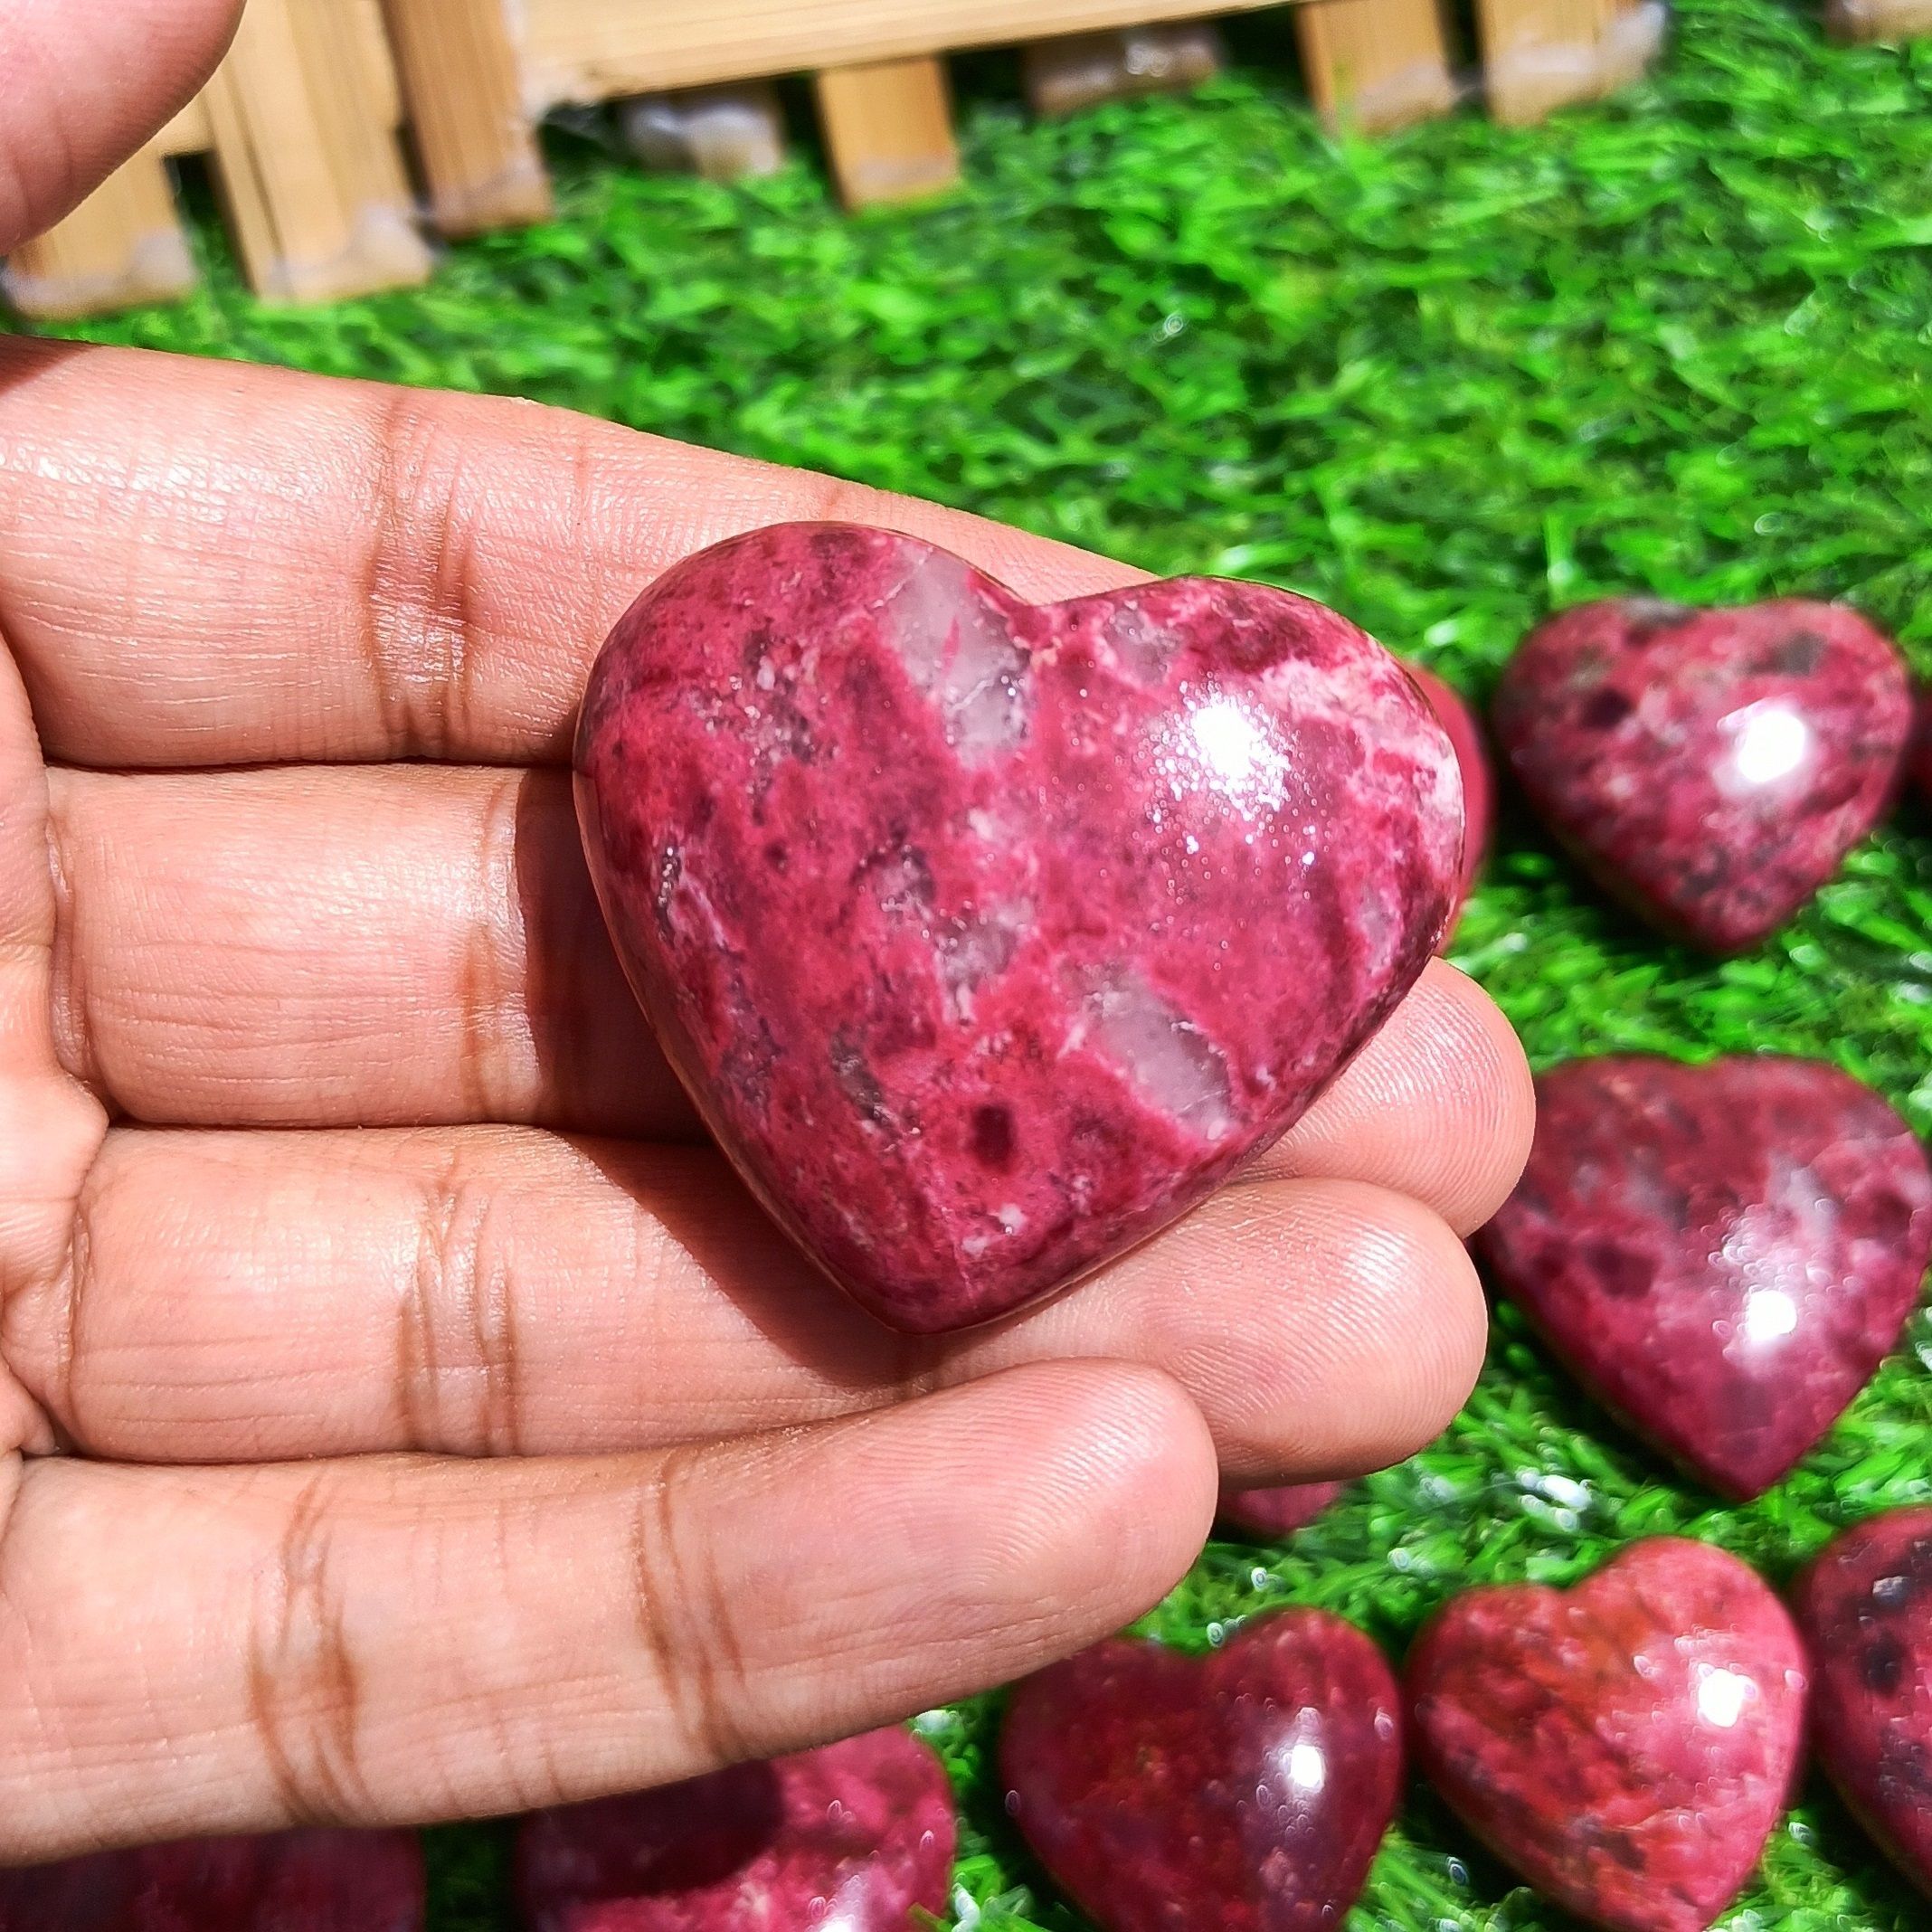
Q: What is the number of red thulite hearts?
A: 11